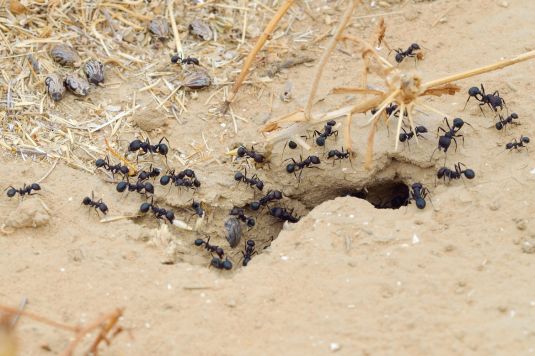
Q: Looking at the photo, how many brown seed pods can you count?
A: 8